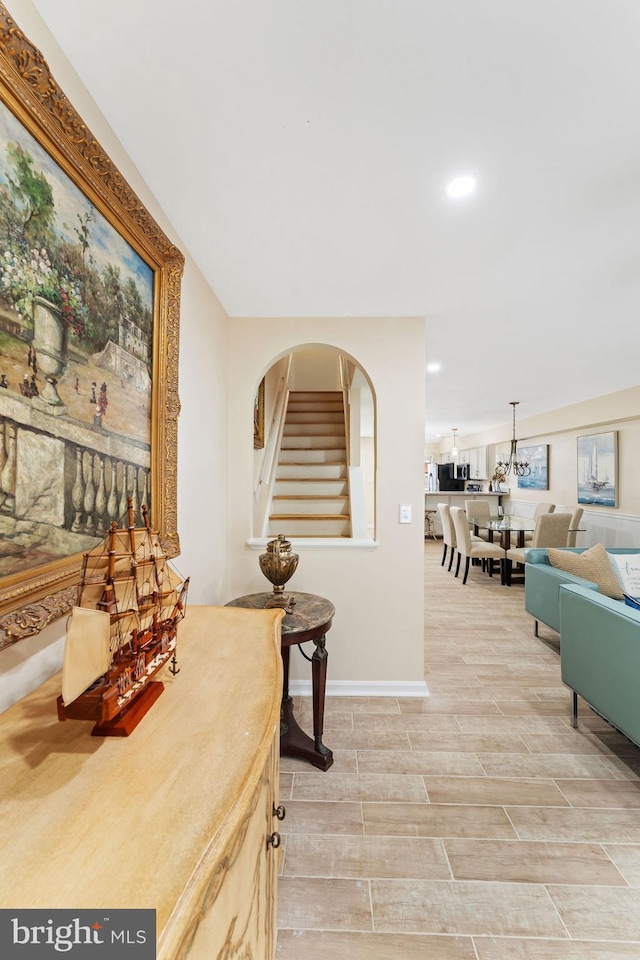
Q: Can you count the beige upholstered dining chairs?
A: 6